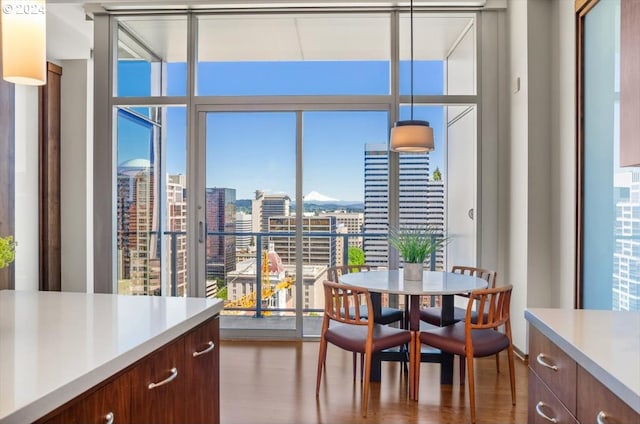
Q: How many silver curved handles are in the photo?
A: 6